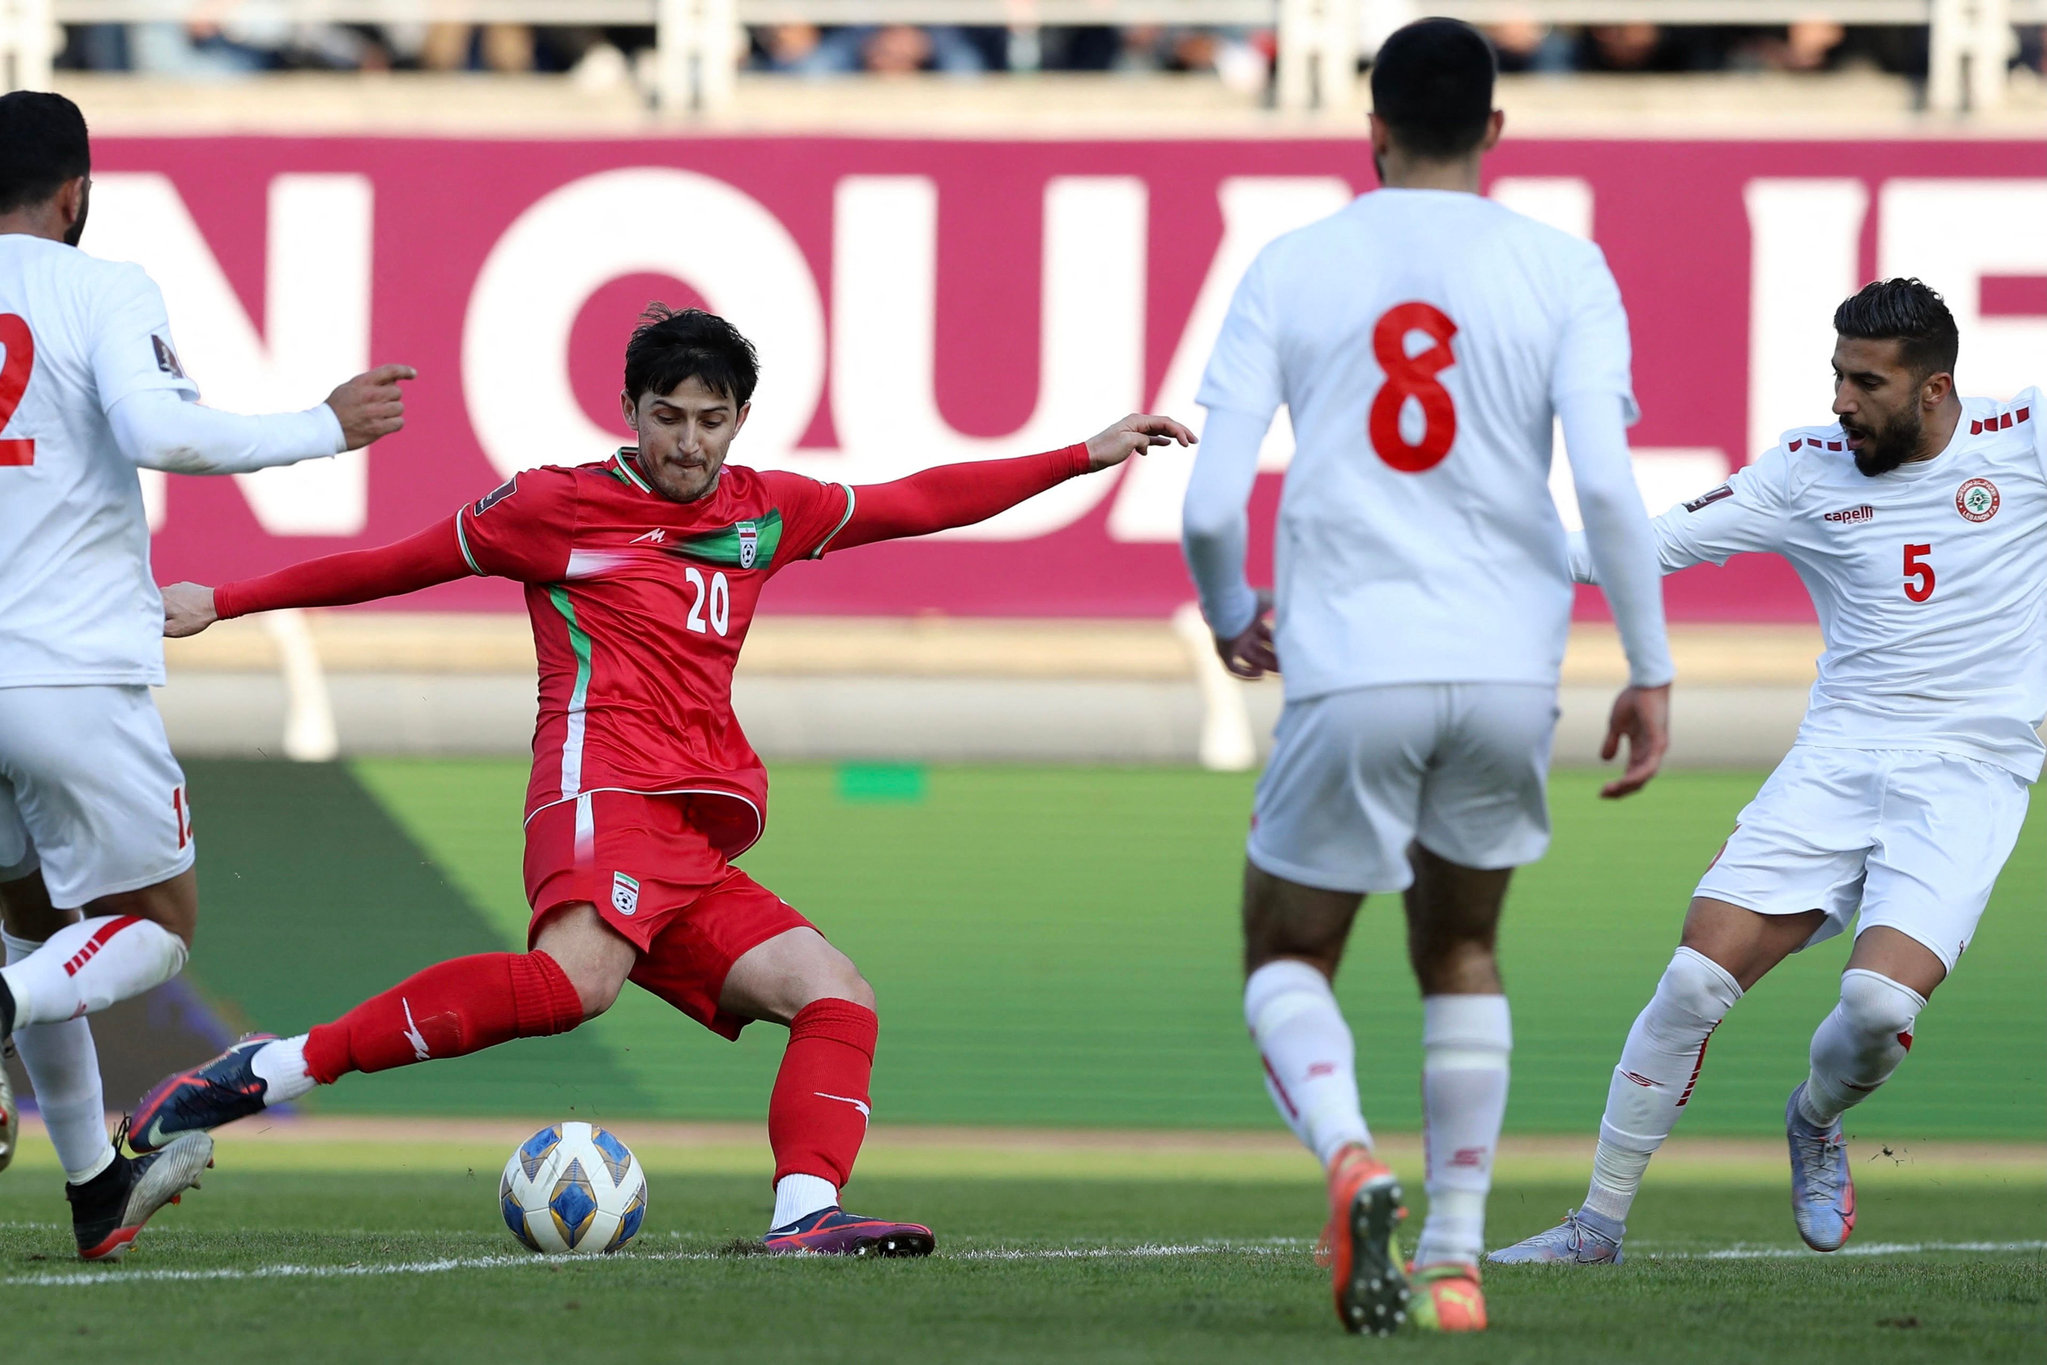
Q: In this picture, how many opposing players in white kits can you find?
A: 3